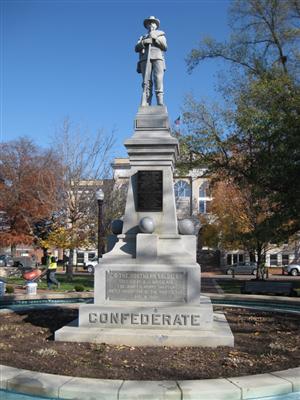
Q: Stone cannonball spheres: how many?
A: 3